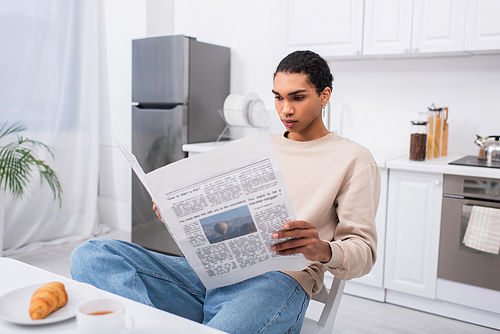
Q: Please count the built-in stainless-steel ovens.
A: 1